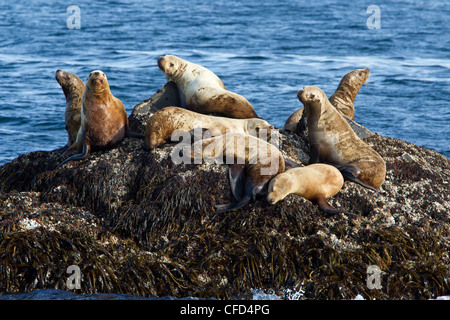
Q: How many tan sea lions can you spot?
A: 8